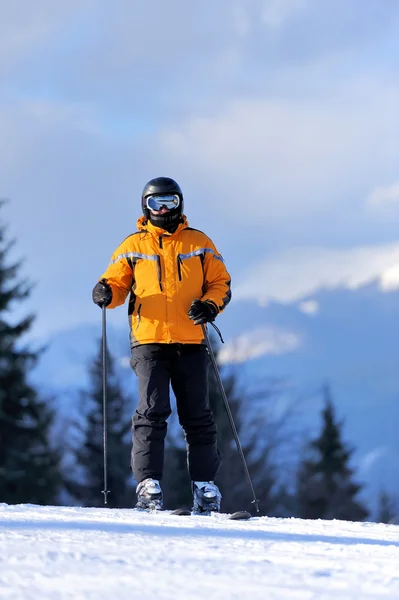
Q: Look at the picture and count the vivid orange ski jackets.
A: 1